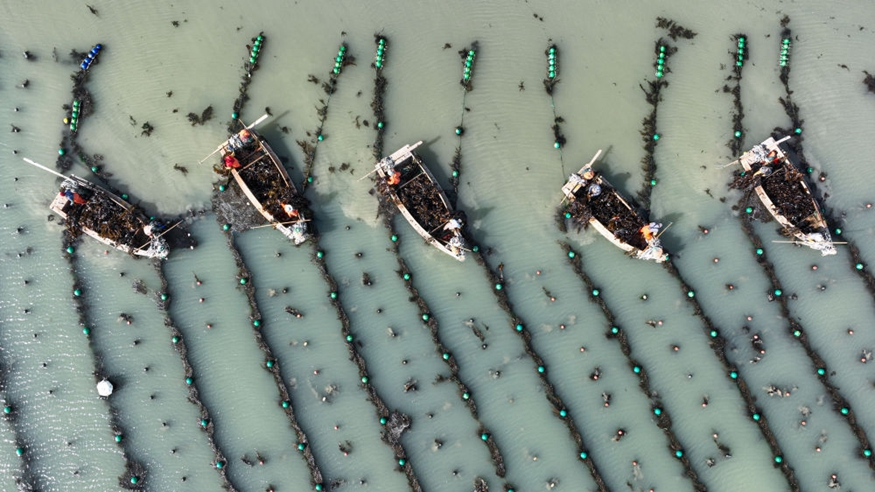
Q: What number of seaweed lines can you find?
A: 11